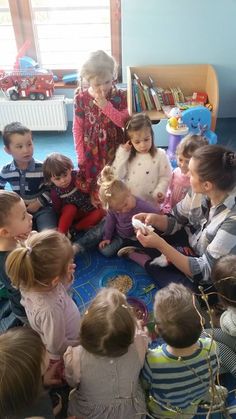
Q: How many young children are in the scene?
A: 12